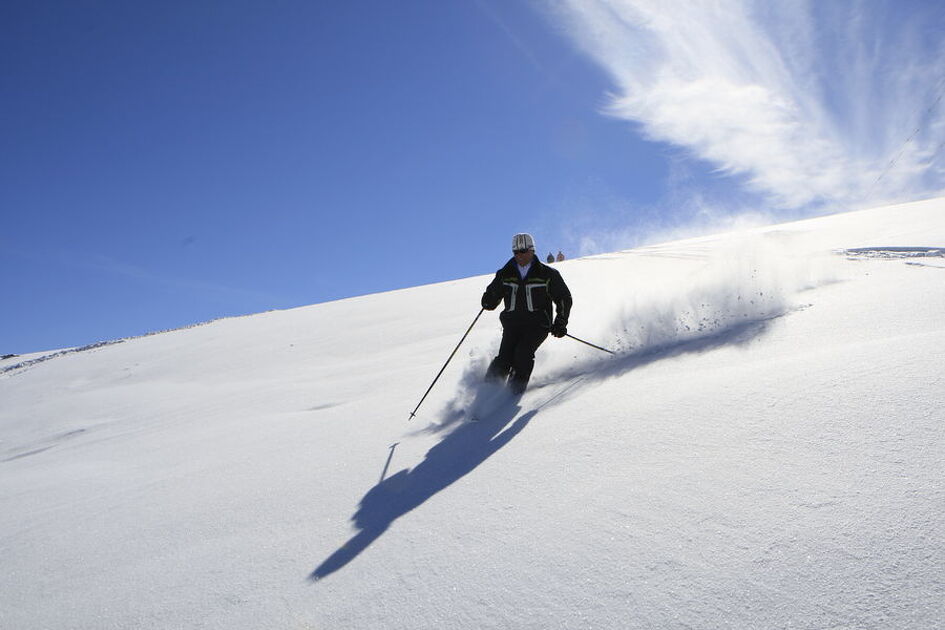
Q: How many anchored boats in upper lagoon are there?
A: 0